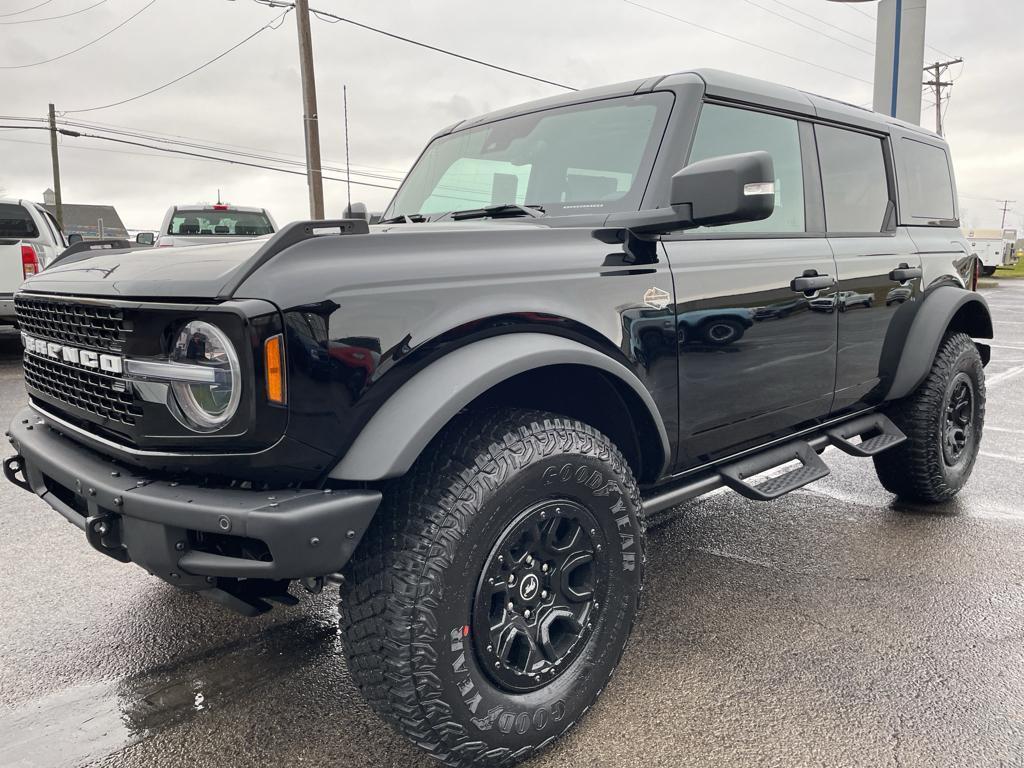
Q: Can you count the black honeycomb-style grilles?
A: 1